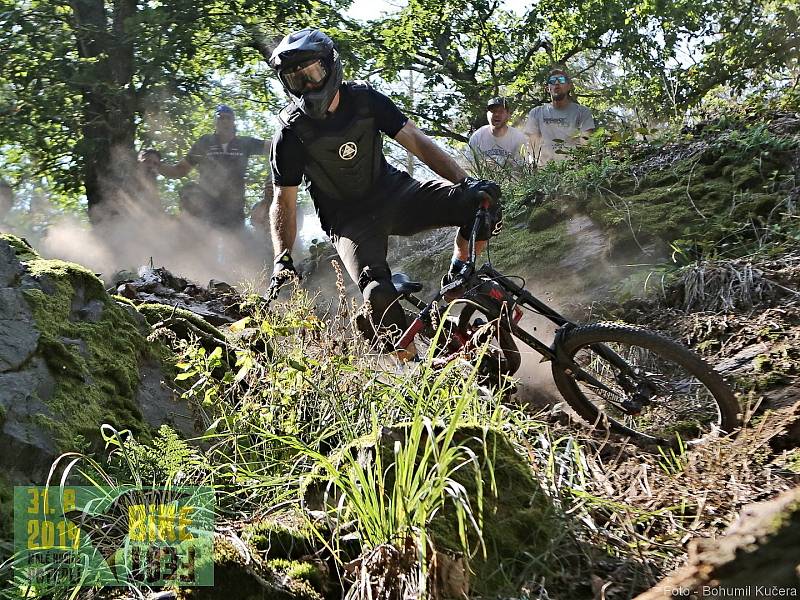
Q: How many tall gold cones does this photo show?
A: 0